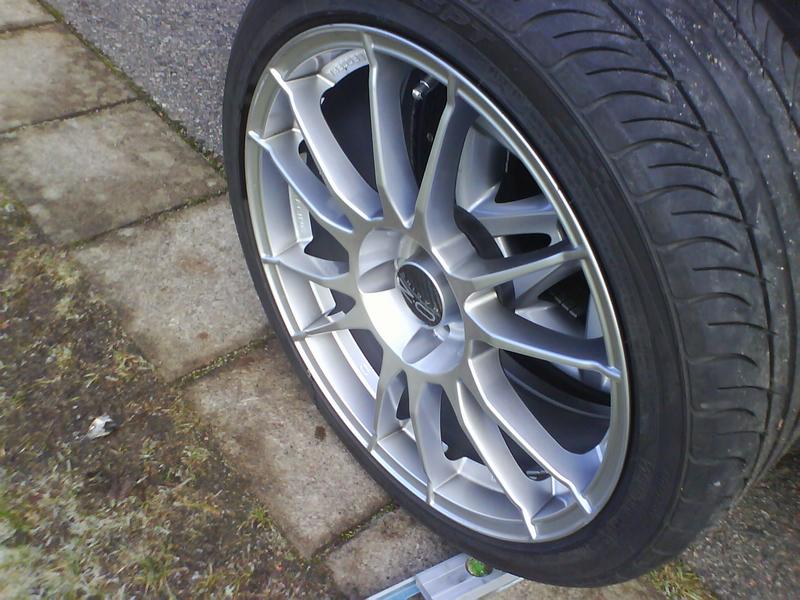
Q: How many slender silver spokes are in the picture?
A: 12